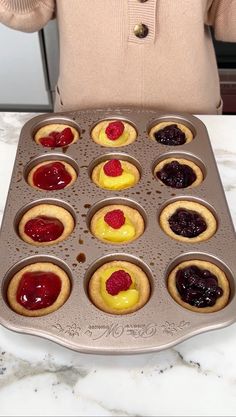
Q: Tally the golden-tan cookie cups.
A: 12